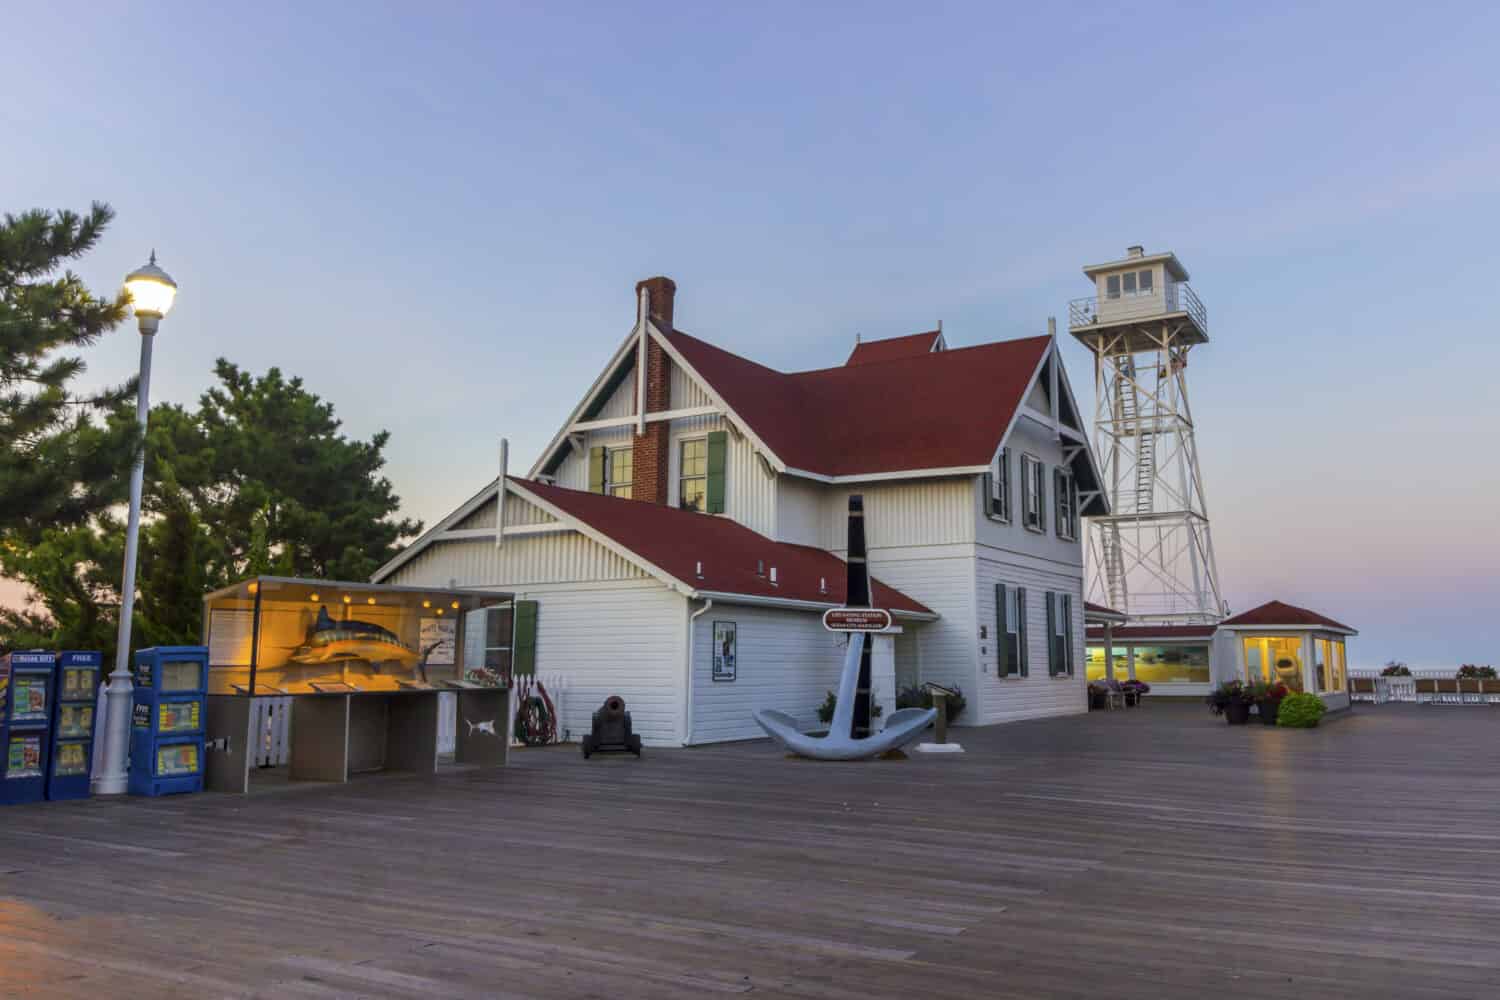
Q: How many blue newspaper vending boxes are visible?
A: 3